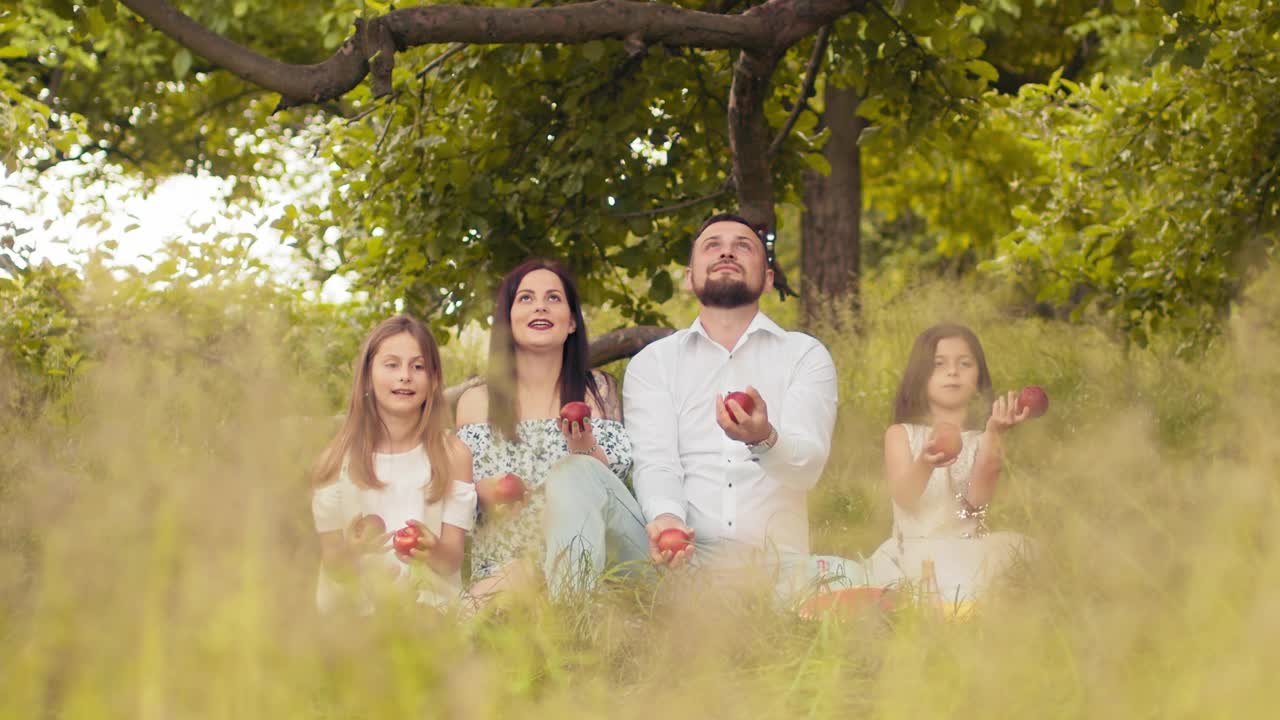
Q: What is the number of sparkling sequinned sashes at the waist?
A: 1